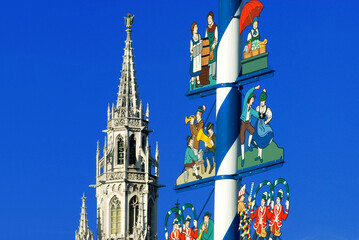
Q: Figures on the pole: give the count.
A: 14